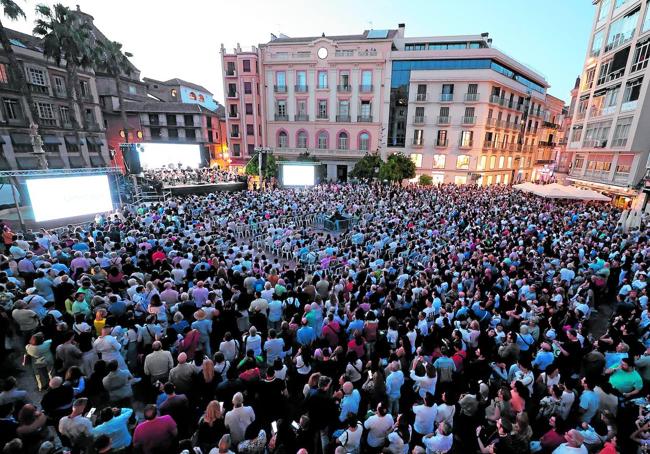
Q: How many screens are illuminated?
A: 3